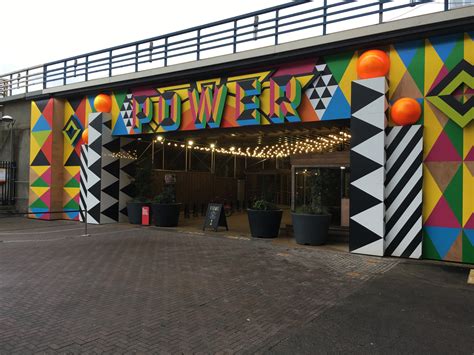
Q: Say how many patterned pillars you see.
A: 4